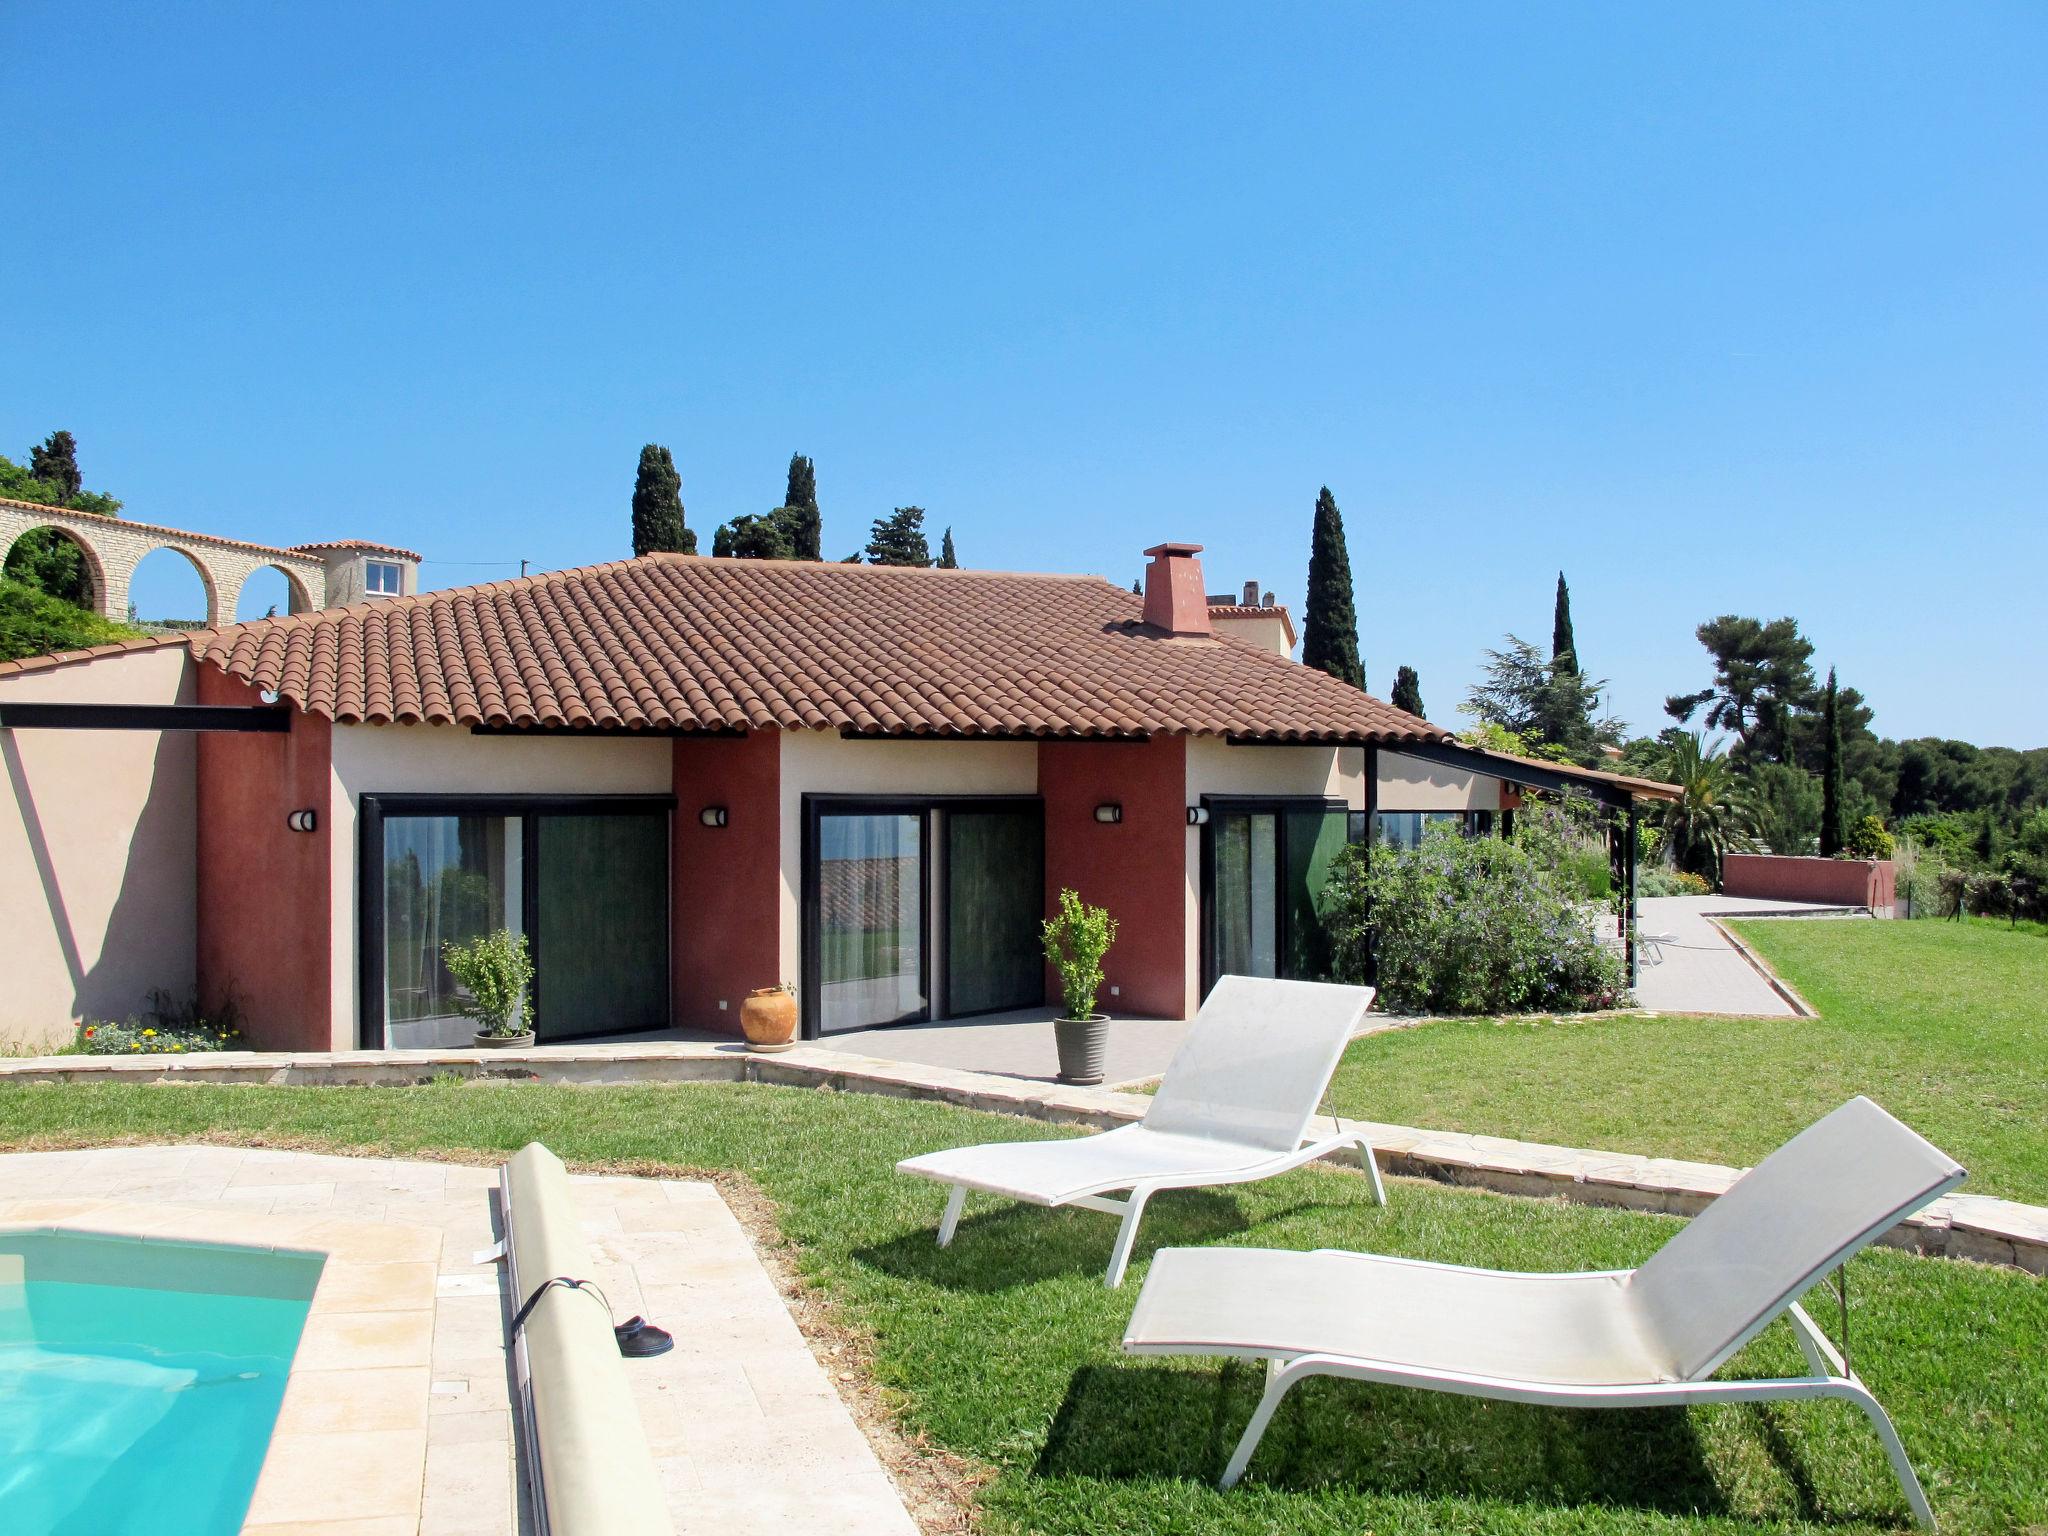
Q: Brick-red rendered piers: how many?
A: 3